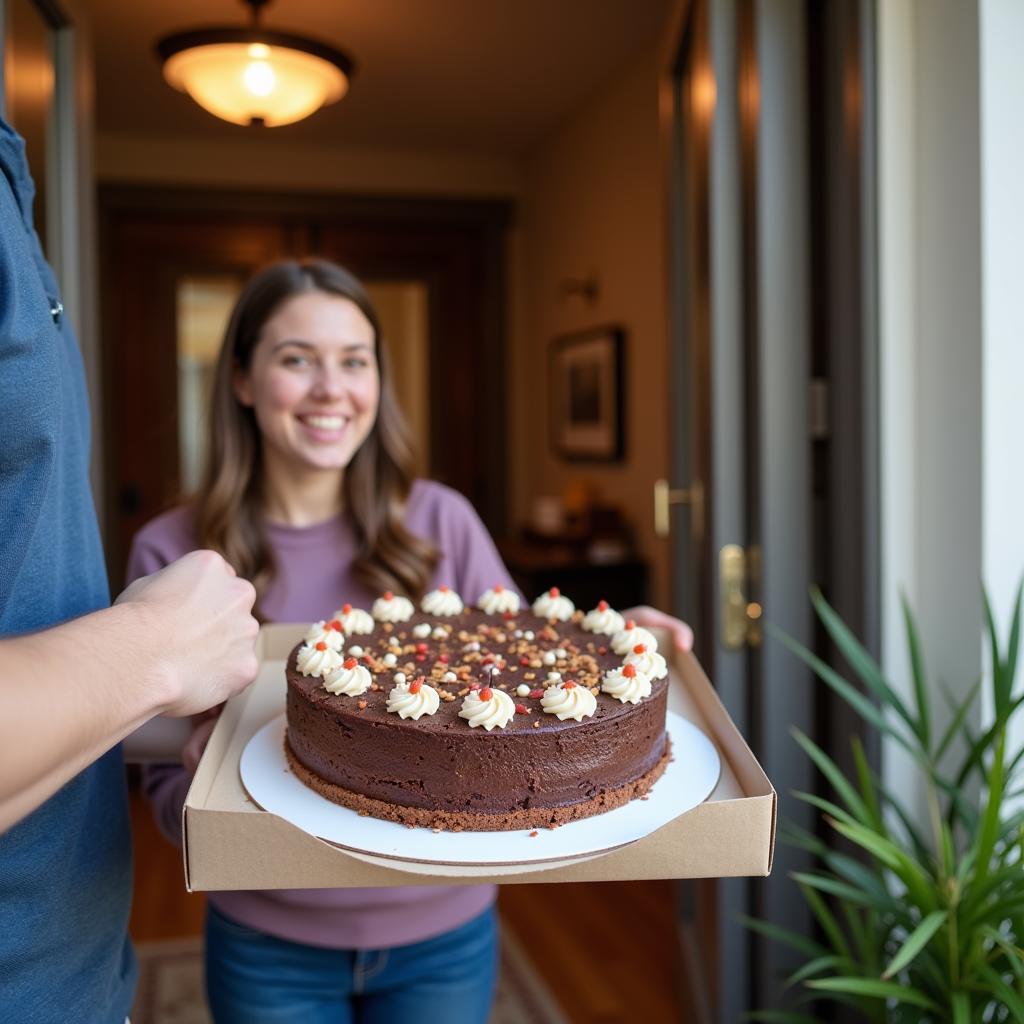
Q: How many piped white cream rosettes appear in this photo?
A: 15